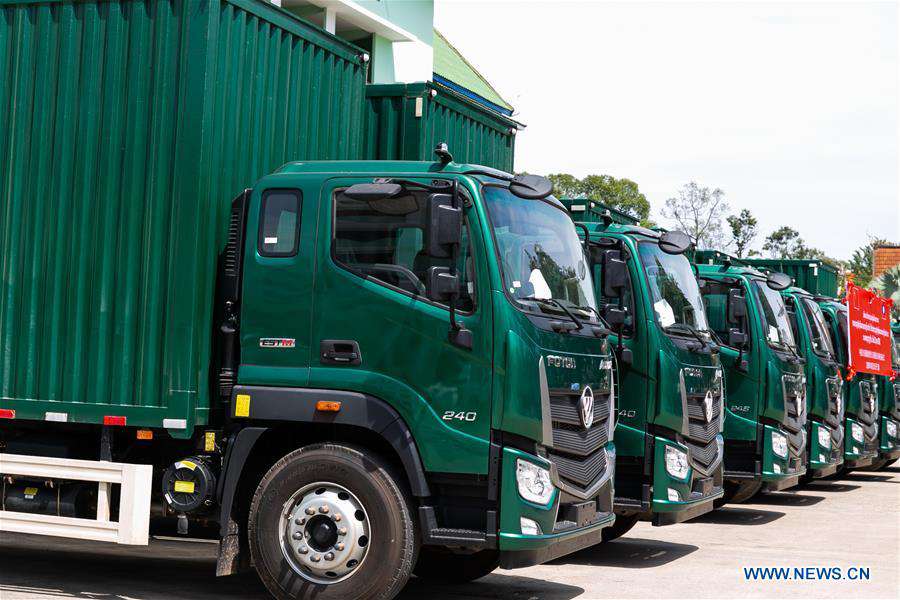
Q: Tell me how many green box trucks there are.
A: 6